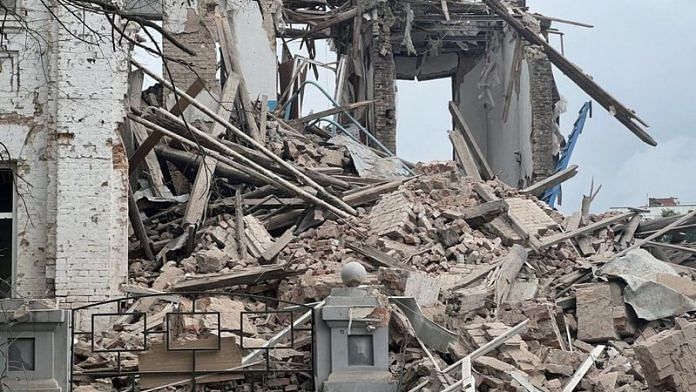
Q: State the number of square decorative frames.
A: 3